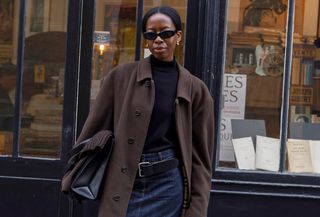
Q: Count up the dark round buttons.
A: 5